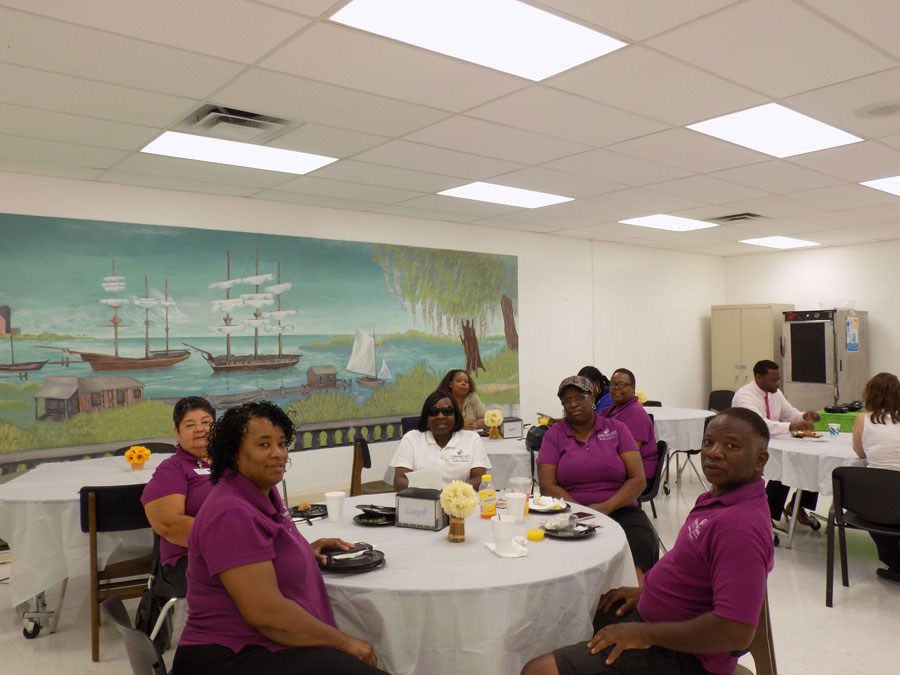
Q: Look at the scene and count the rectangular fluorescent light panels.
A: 7